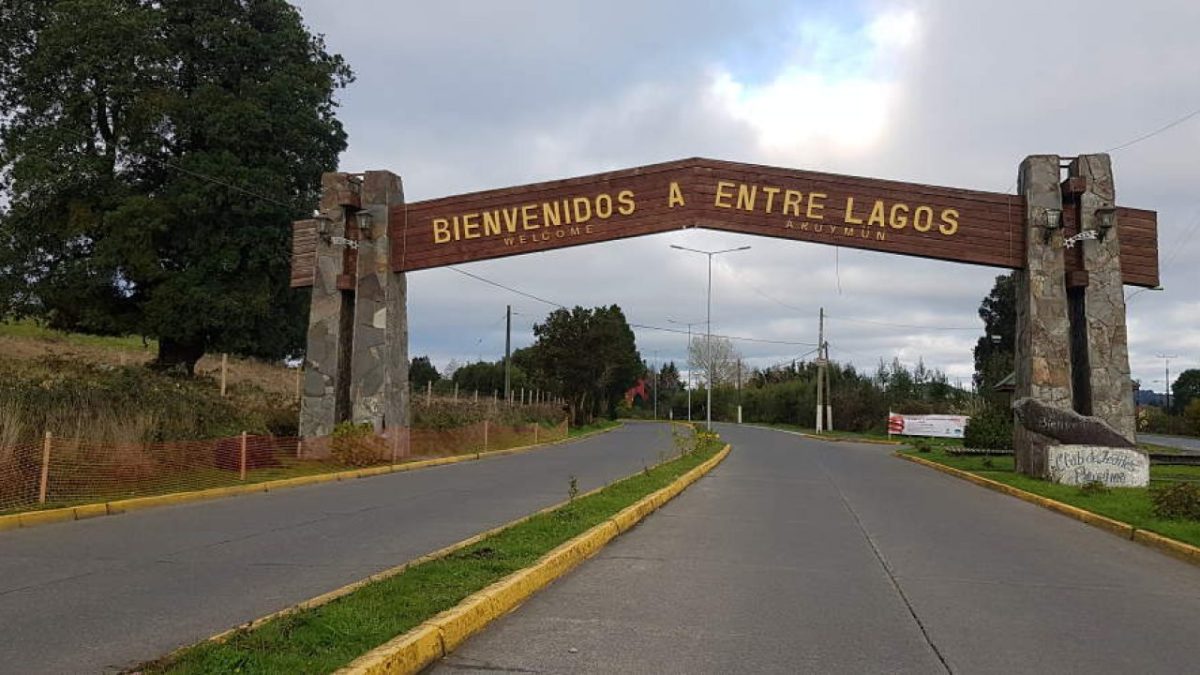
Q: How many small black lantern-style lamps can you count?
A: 4